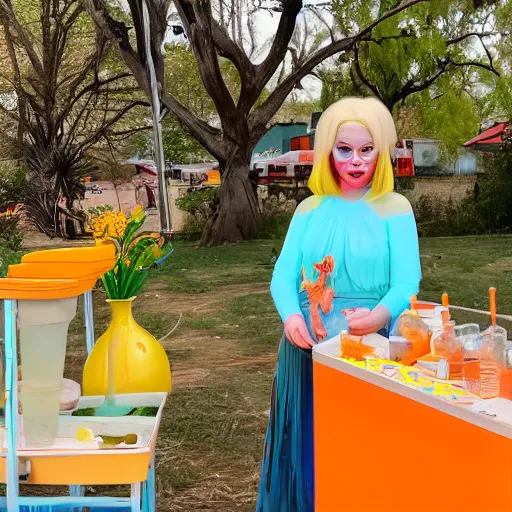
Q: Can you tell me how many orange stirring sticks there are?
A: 3